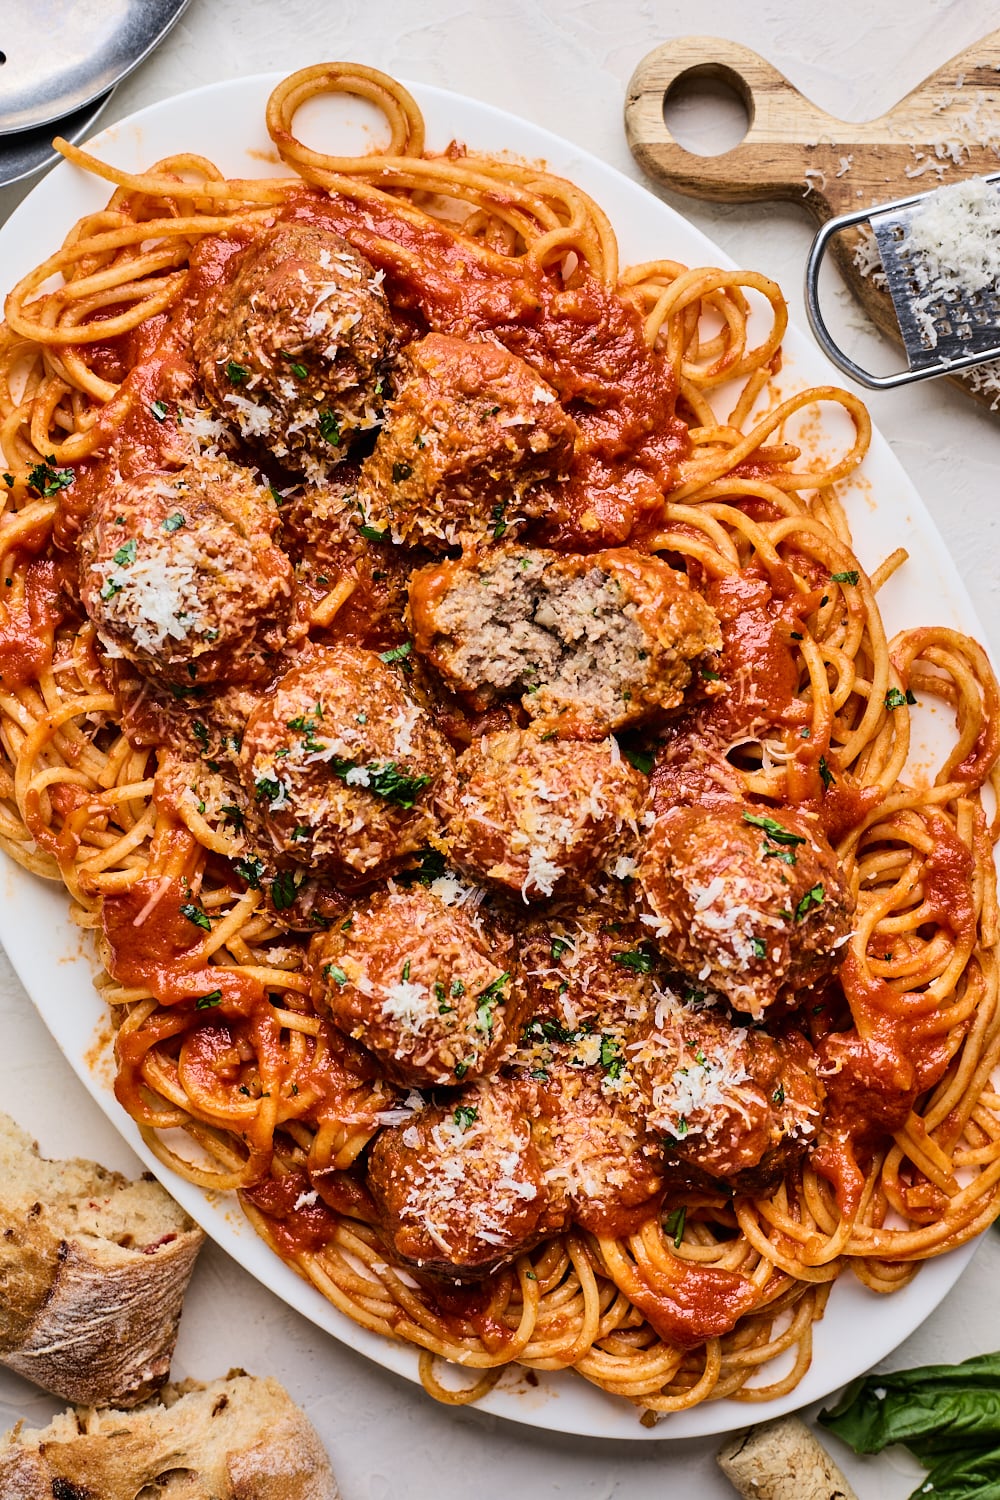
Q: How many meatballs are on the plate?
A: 10